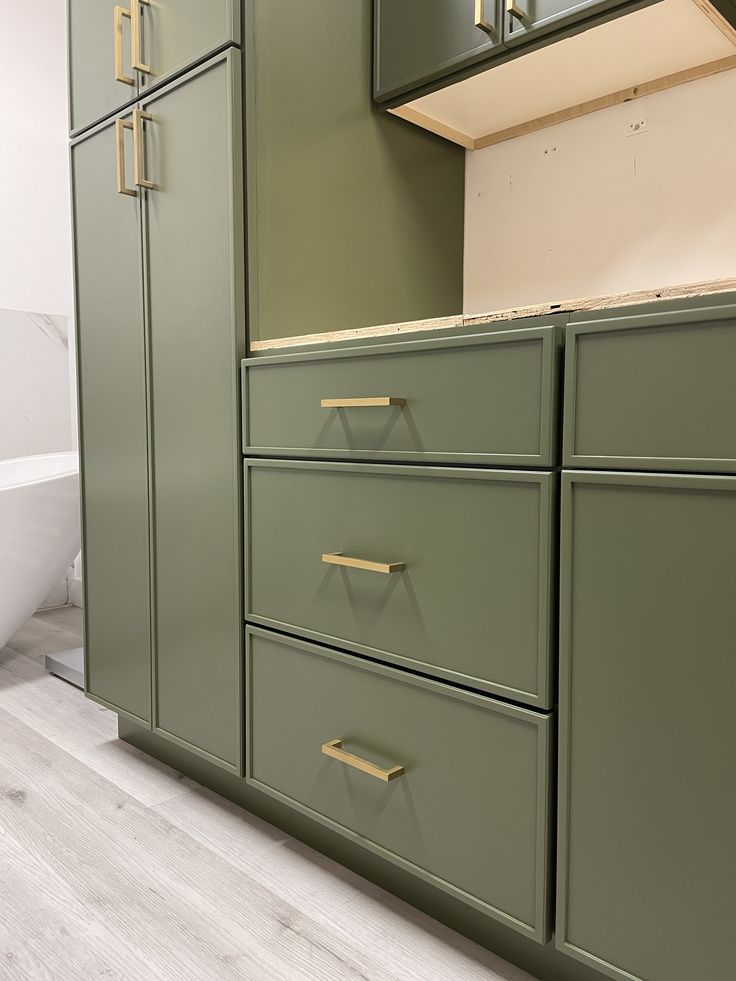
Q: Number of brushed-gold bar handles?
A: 9